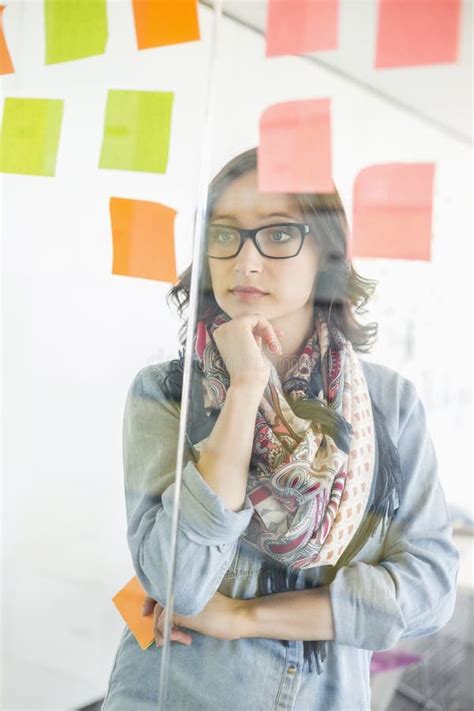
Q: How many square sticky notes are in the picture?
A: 11